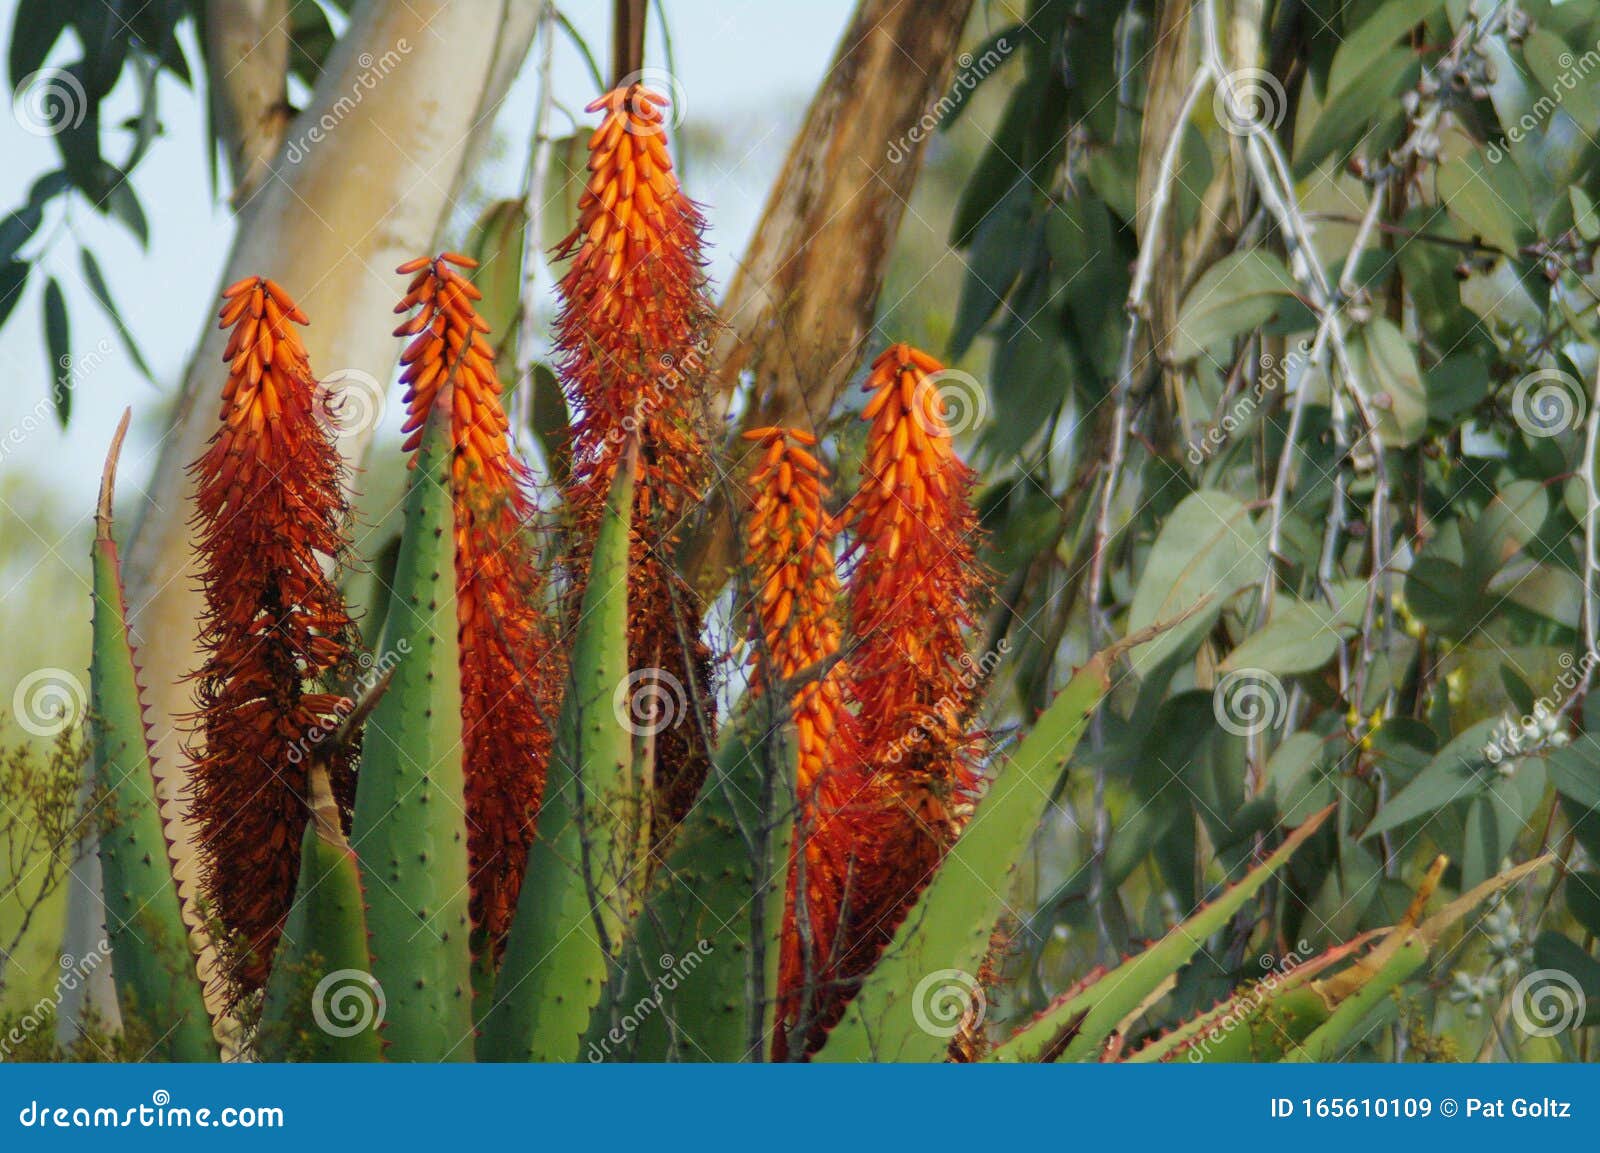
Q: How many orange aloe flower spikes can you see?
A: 5